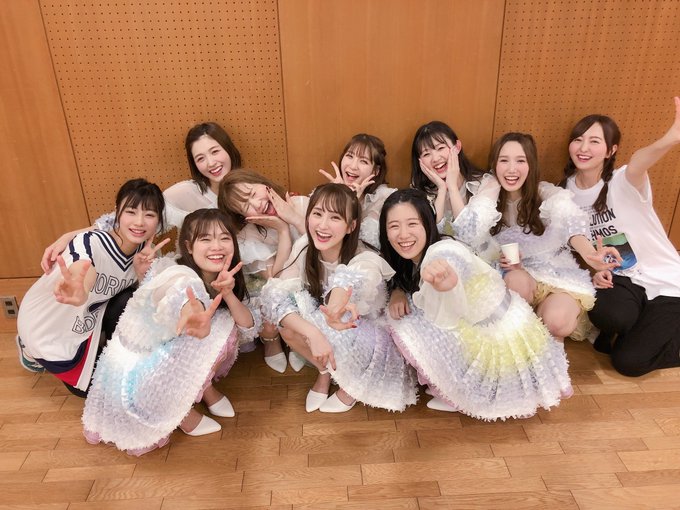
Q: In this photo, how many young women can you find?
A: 10